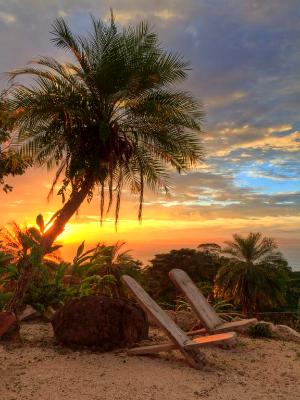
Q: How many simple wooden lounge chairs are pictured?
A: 2